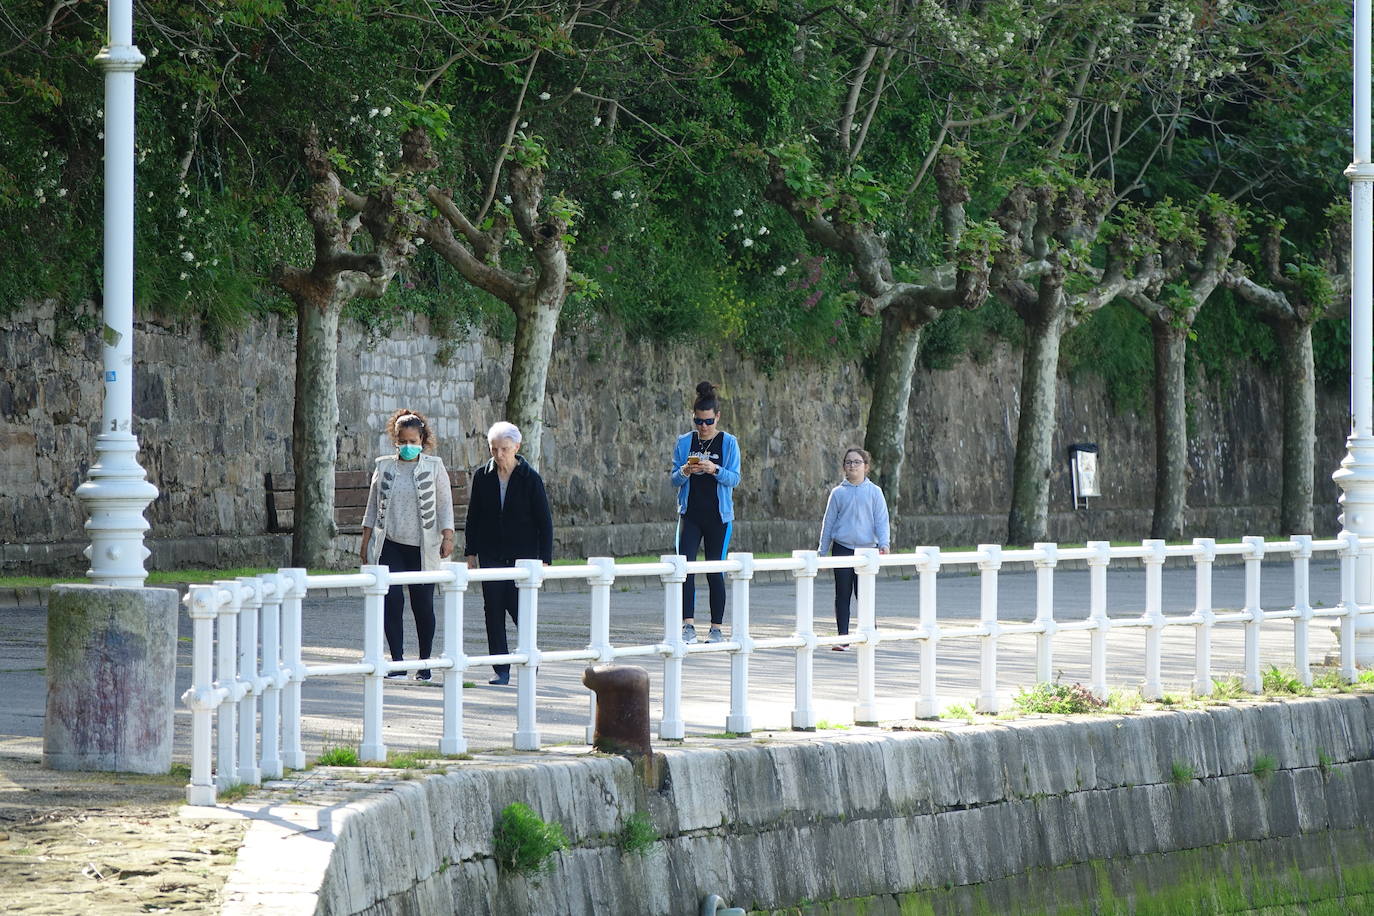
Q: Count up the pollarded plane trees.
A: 6